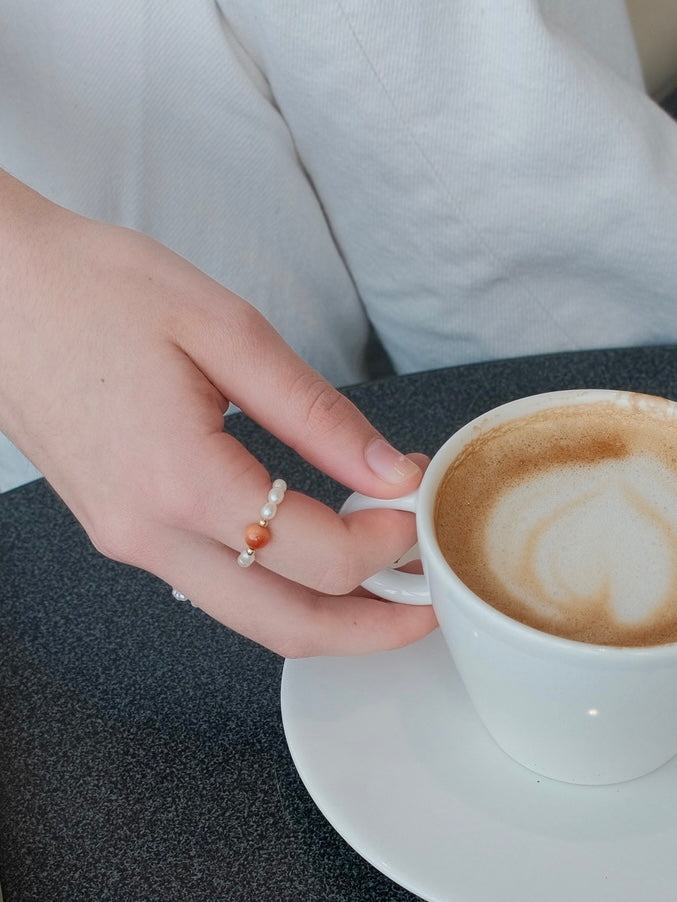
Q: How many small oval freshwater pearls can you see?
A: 4